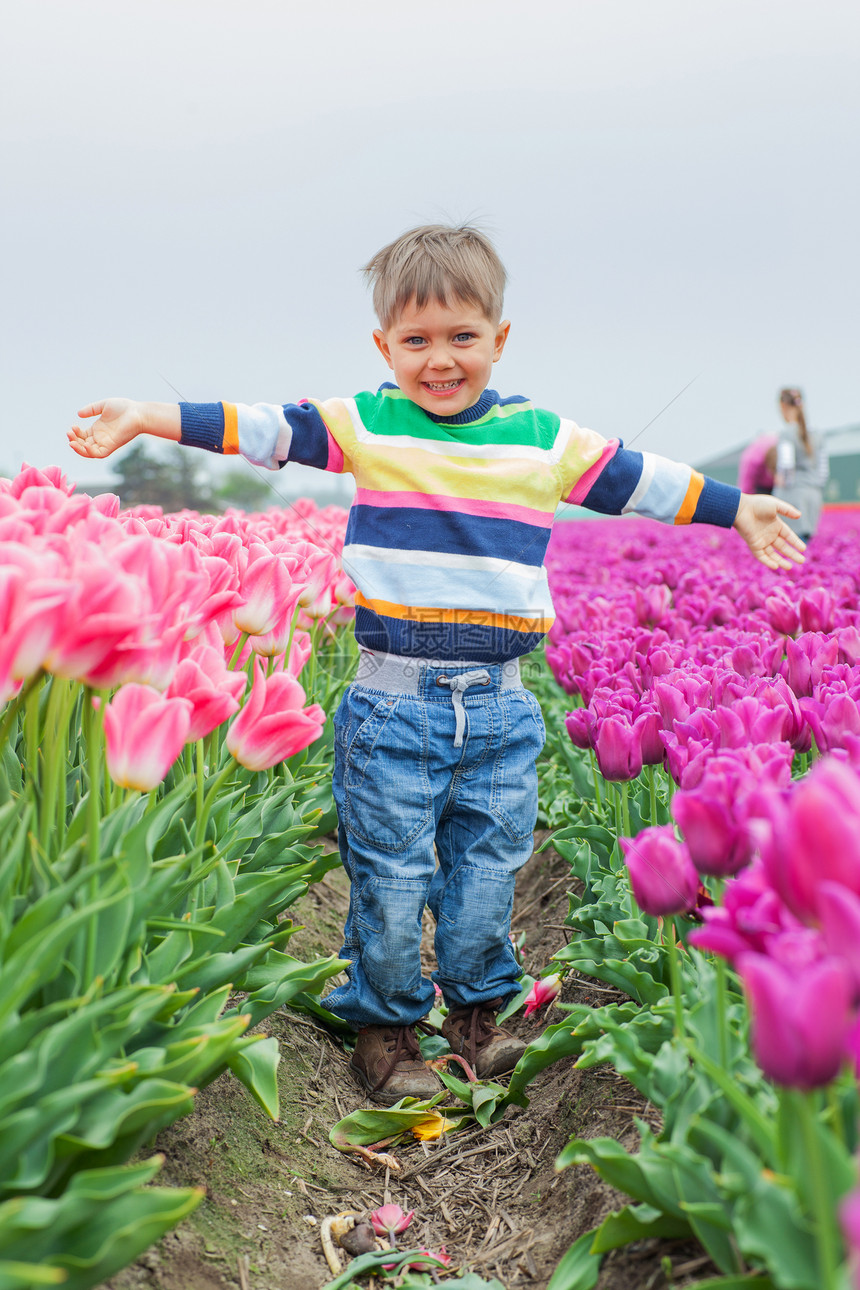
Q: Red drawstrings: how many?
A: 0